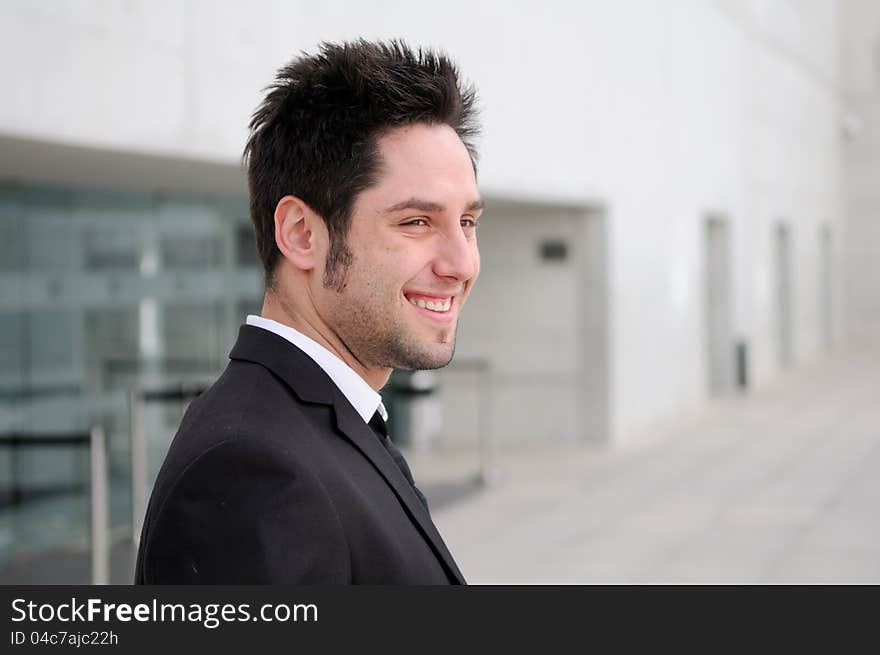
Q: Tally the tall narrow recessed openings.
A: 3